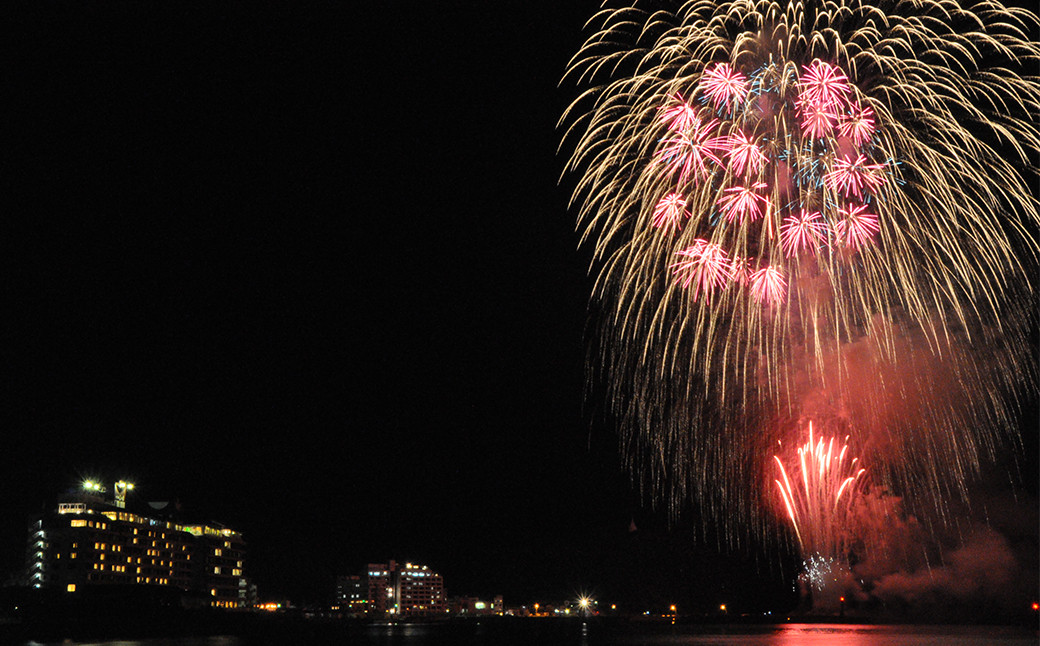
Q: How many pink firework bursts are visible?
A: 15